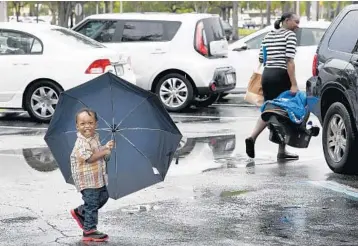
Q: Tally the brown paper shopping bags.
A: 1